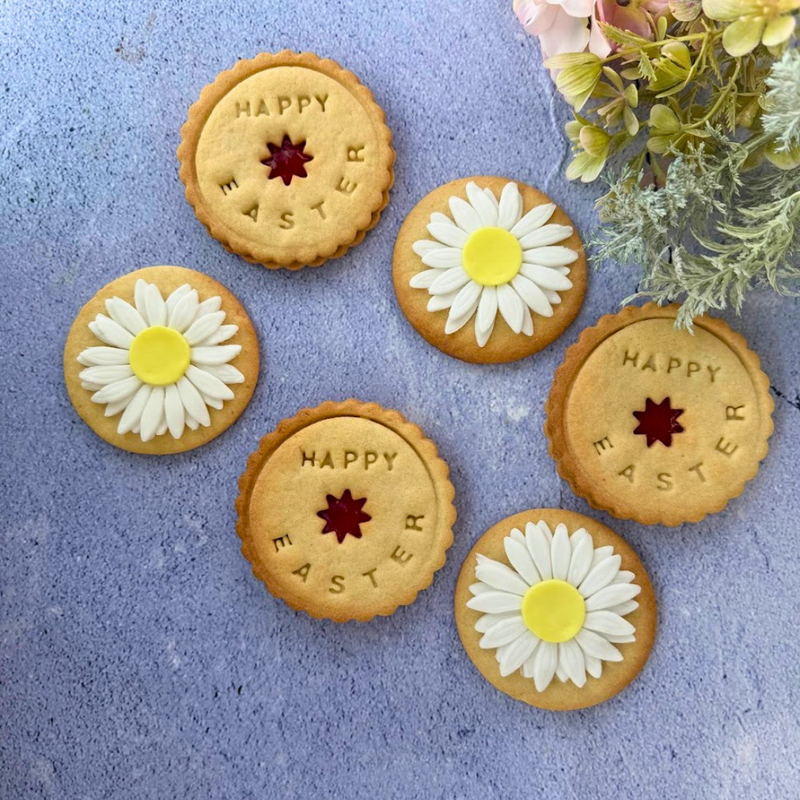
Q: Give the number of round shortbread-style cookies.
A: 6